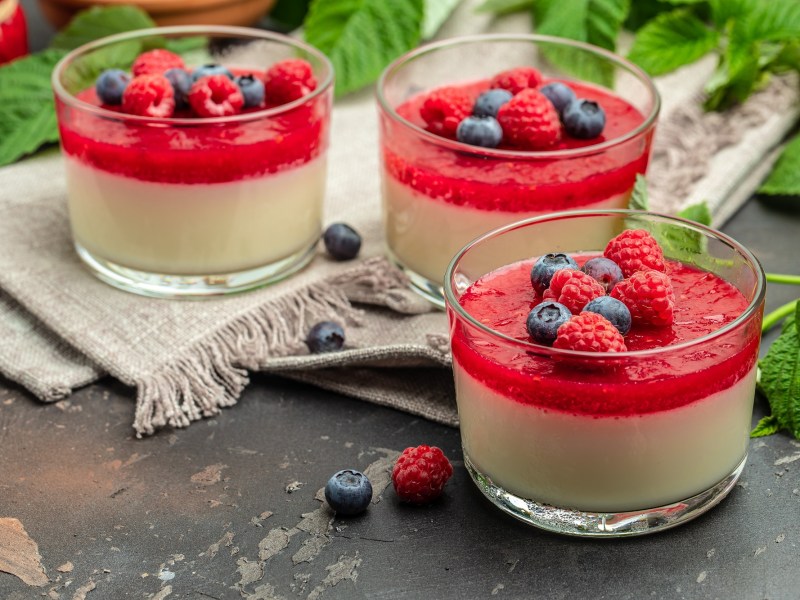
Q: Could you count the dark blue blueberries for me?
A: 15